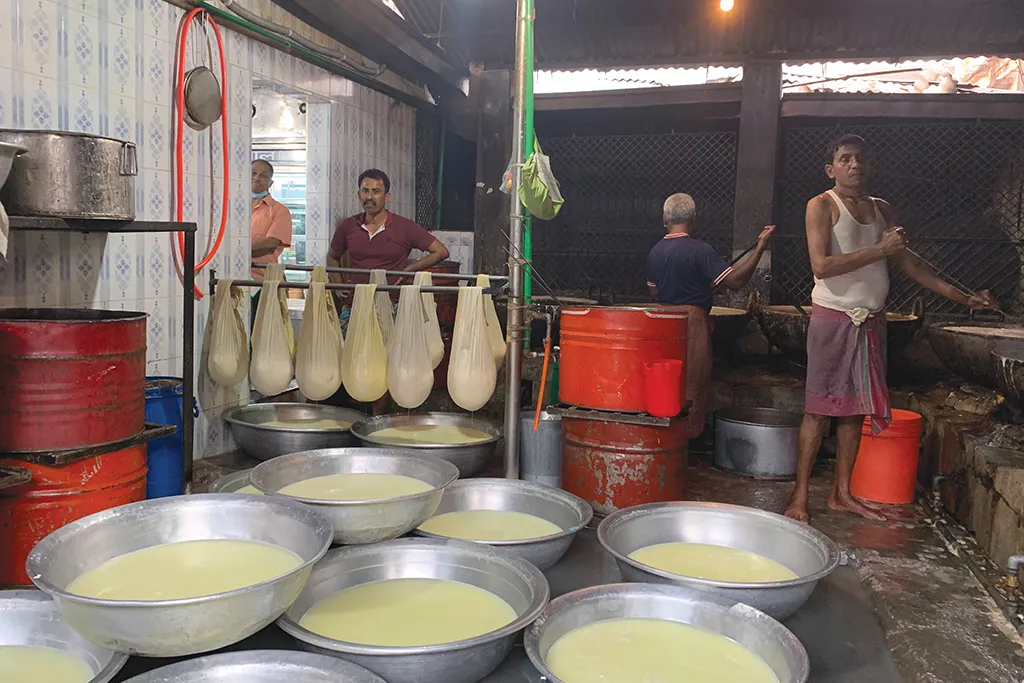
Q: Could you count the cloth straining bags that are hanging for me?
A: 11